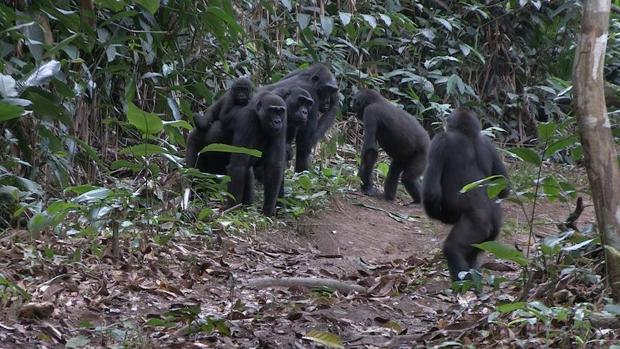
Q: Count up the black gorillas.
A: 6